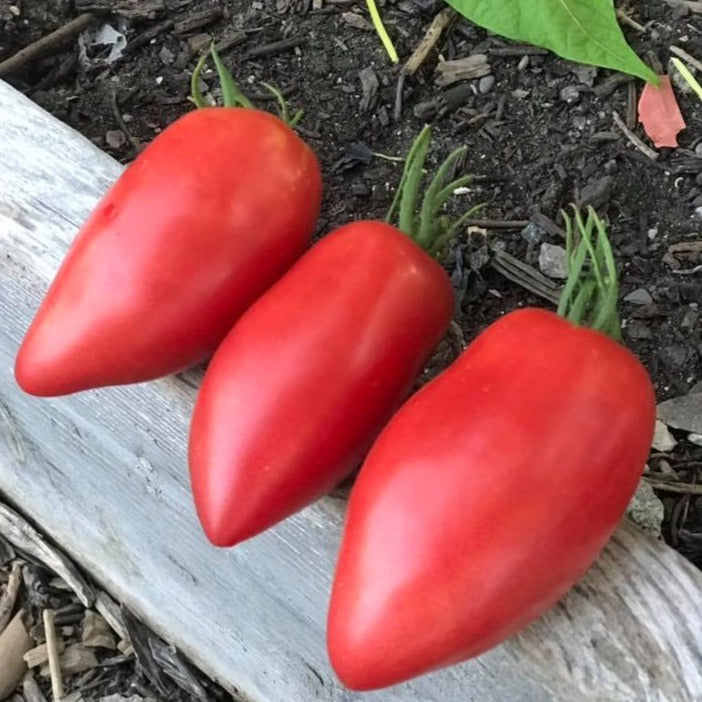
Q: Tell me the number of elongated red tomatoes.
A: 3